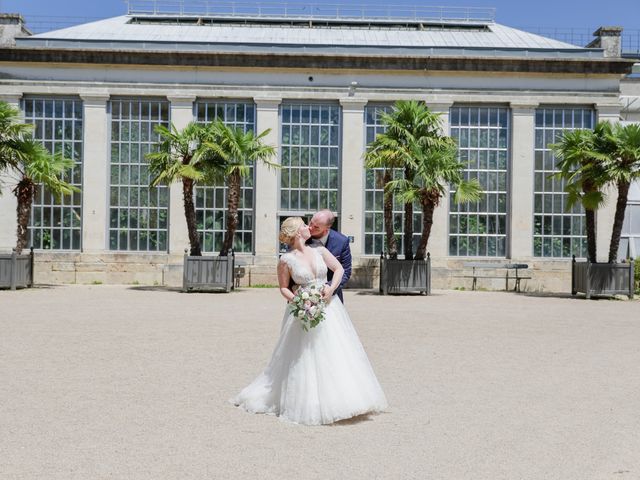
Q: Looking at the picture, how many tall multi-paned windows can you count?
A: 7